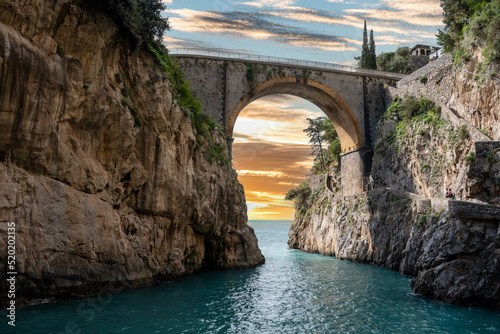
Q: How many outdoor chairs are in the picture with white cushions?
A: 0